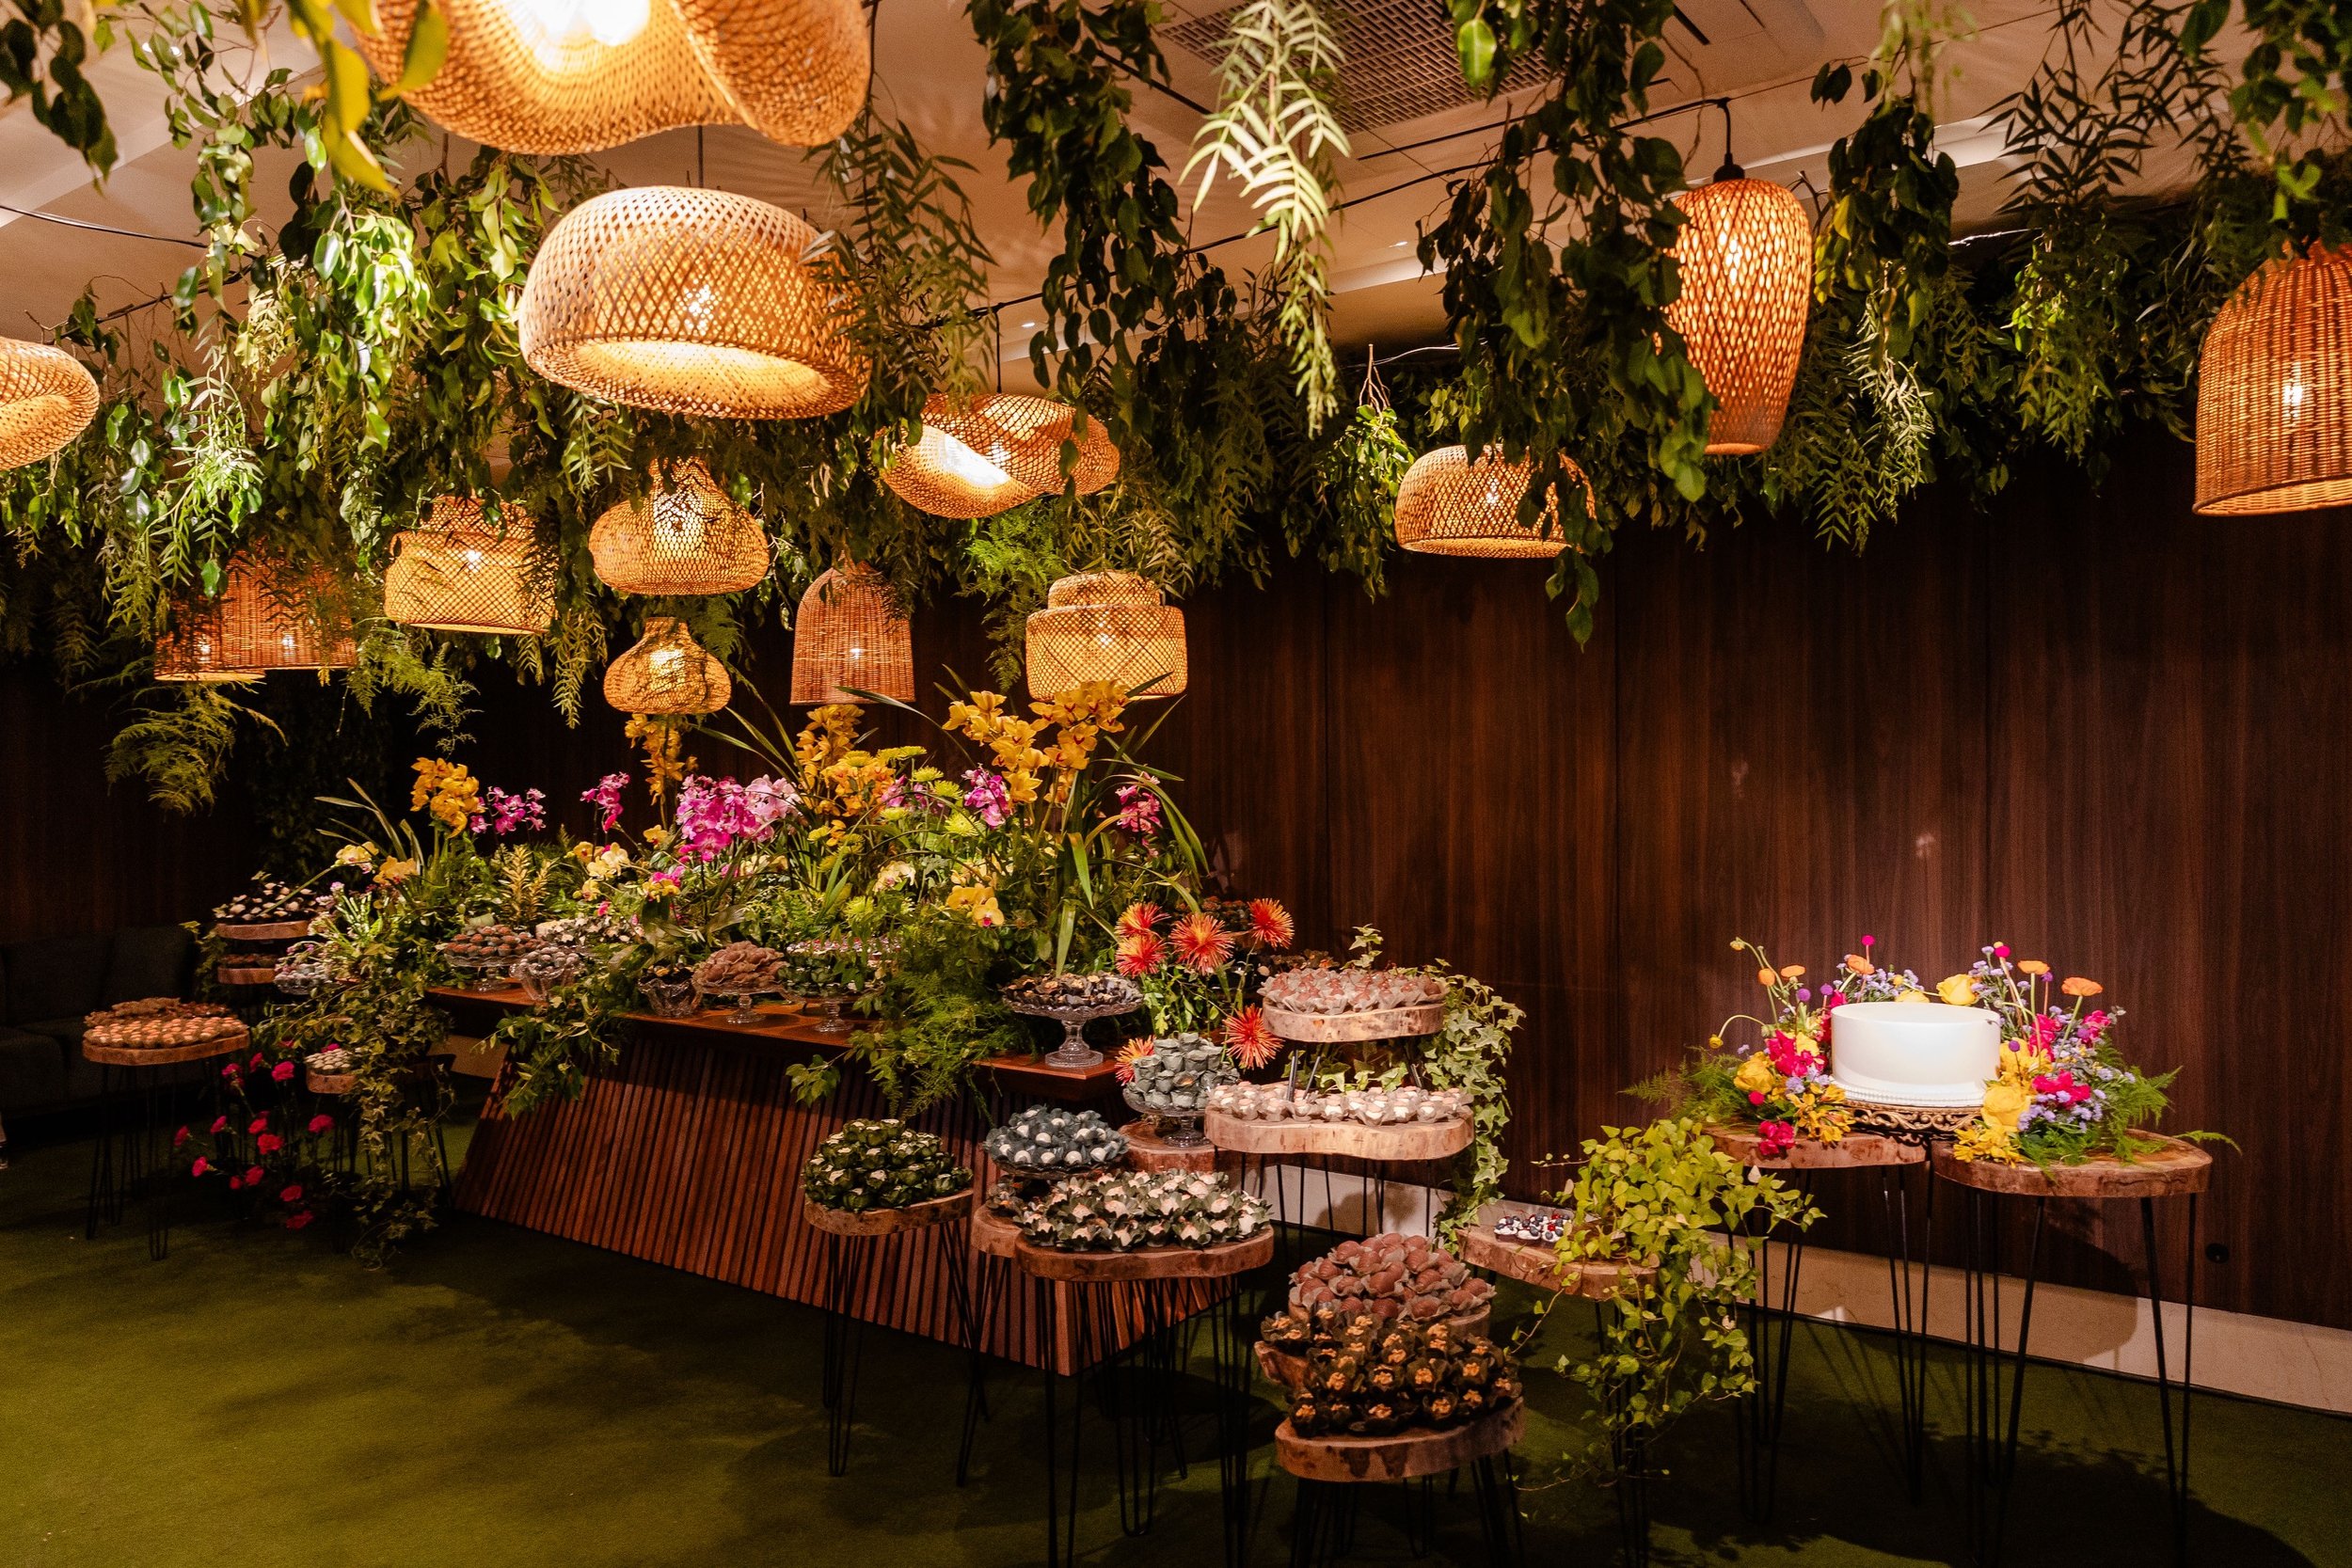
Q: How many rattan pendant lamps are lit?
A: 14